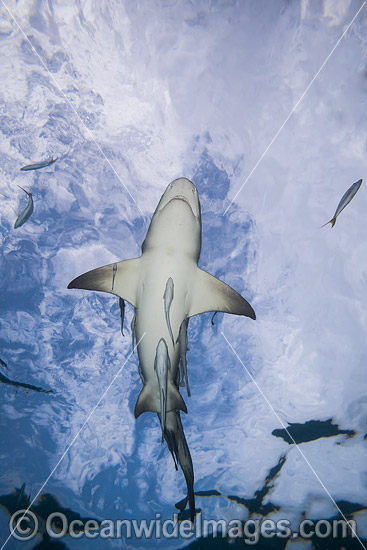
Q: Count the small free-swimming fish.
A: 3